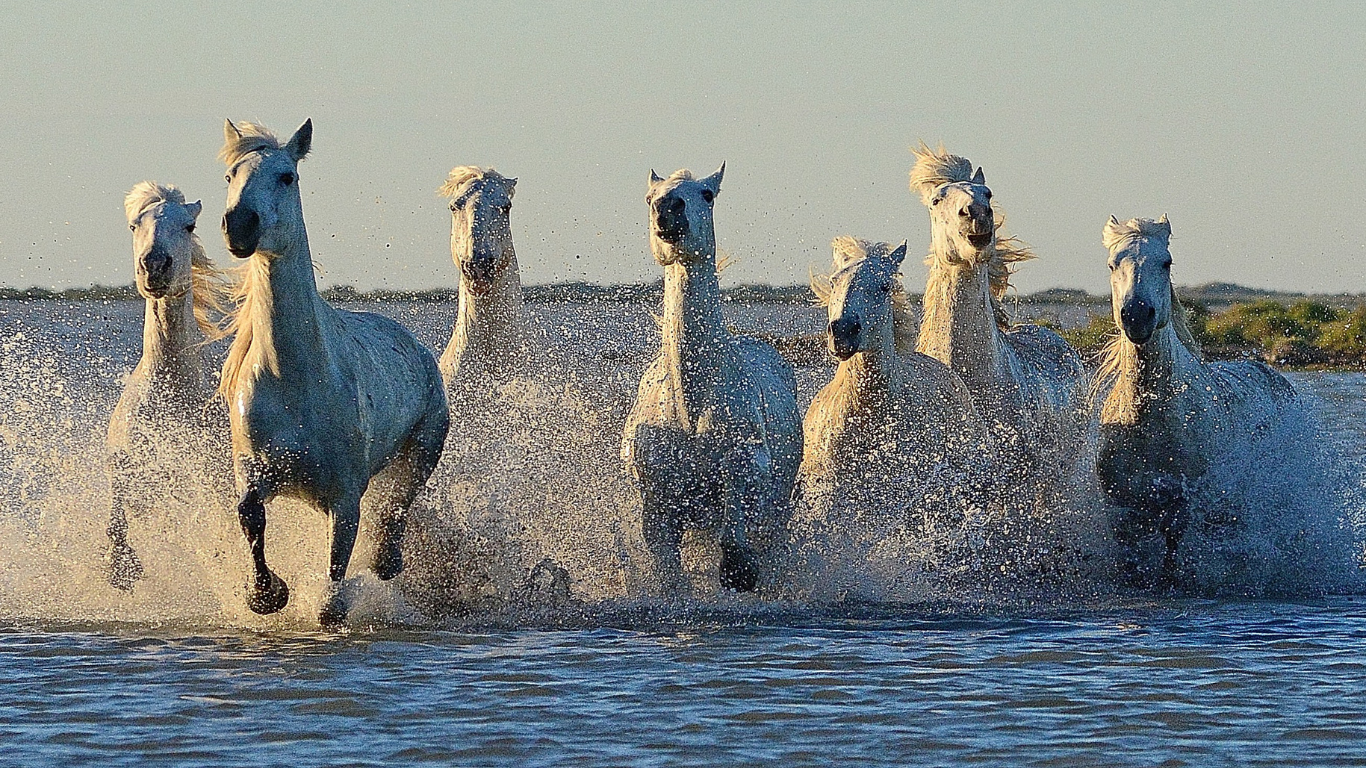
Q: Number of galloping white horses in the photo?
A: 7